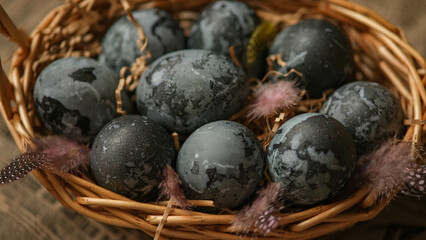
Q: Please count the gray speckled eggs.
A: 9